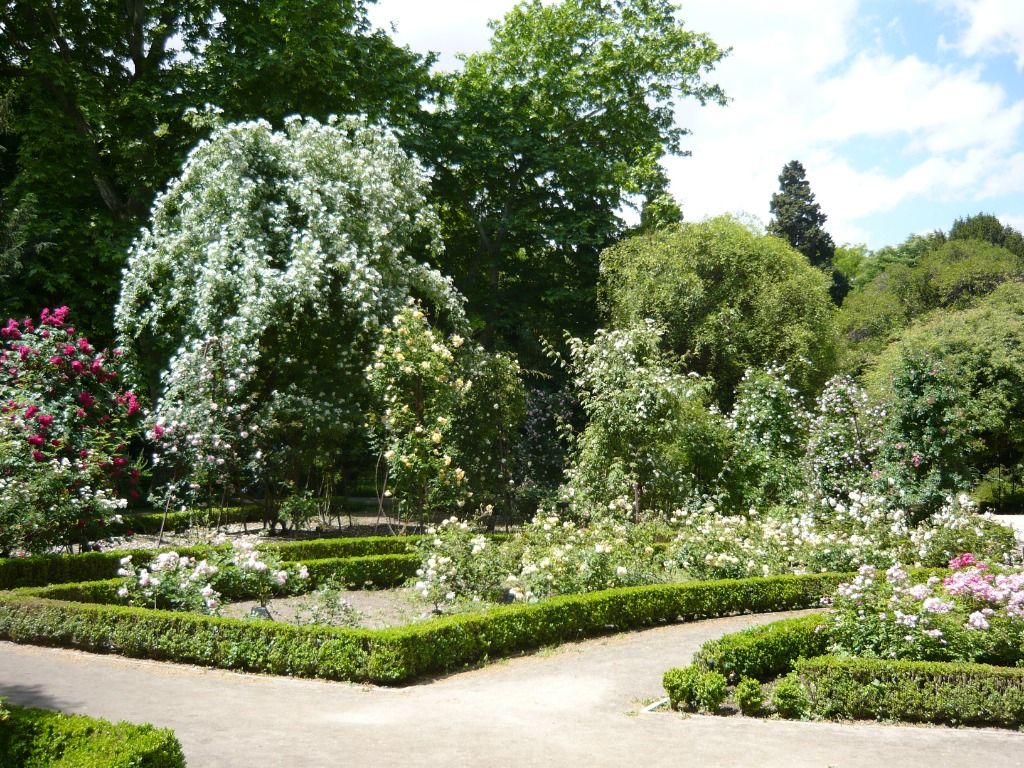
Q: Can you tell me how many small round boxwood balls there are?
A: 4